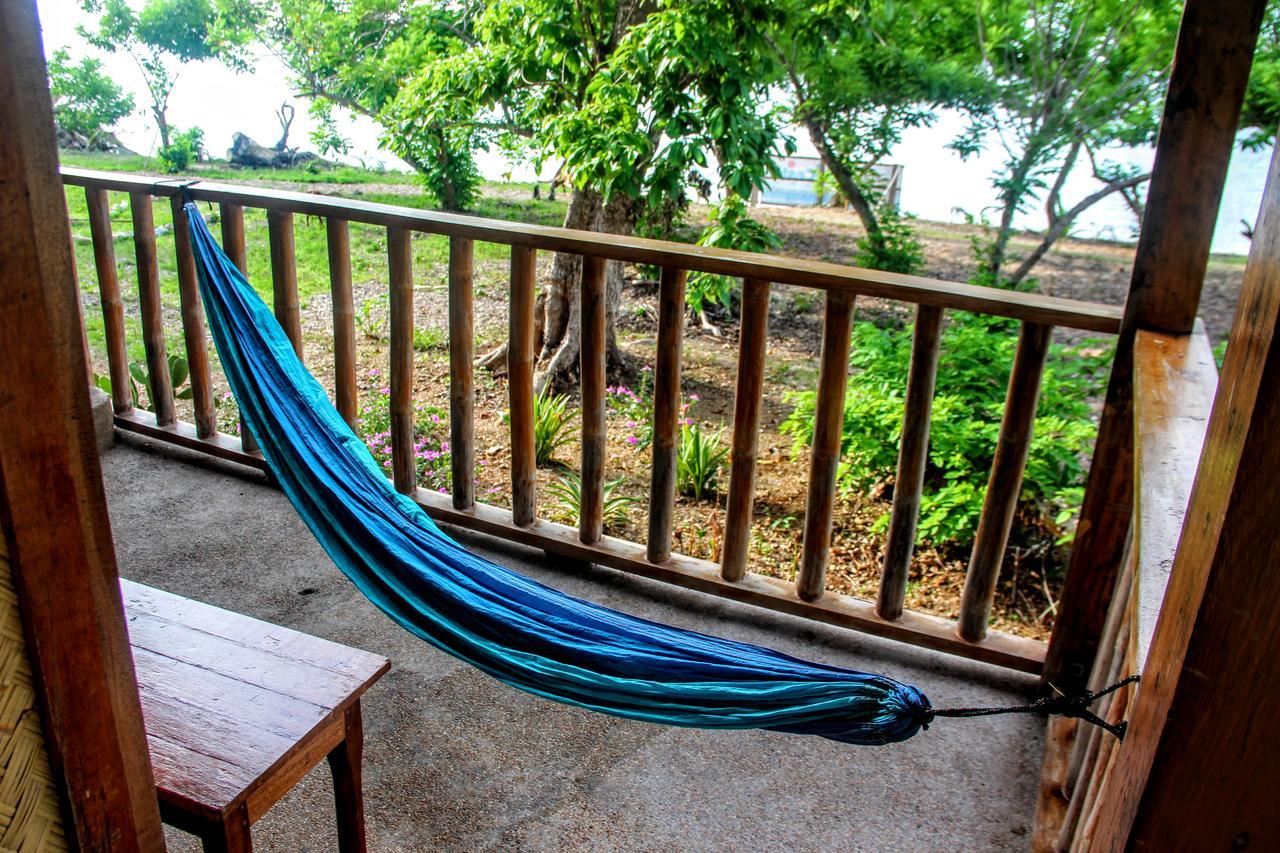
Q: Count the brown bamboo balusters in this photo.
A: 15